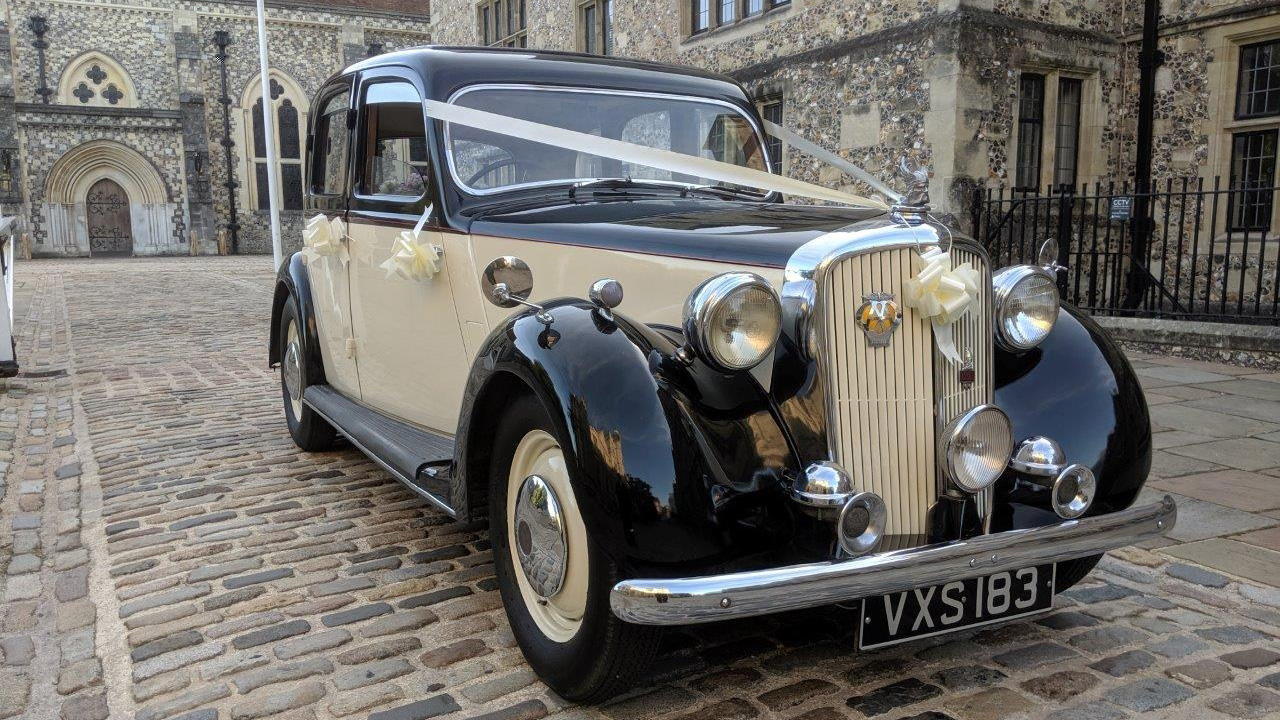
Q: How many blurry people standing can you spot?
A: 0